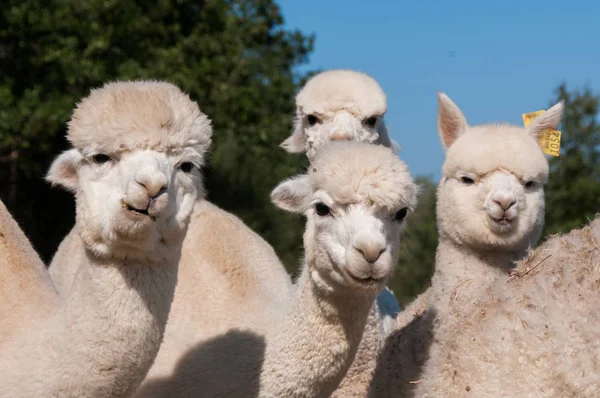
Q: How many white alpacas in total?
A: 4